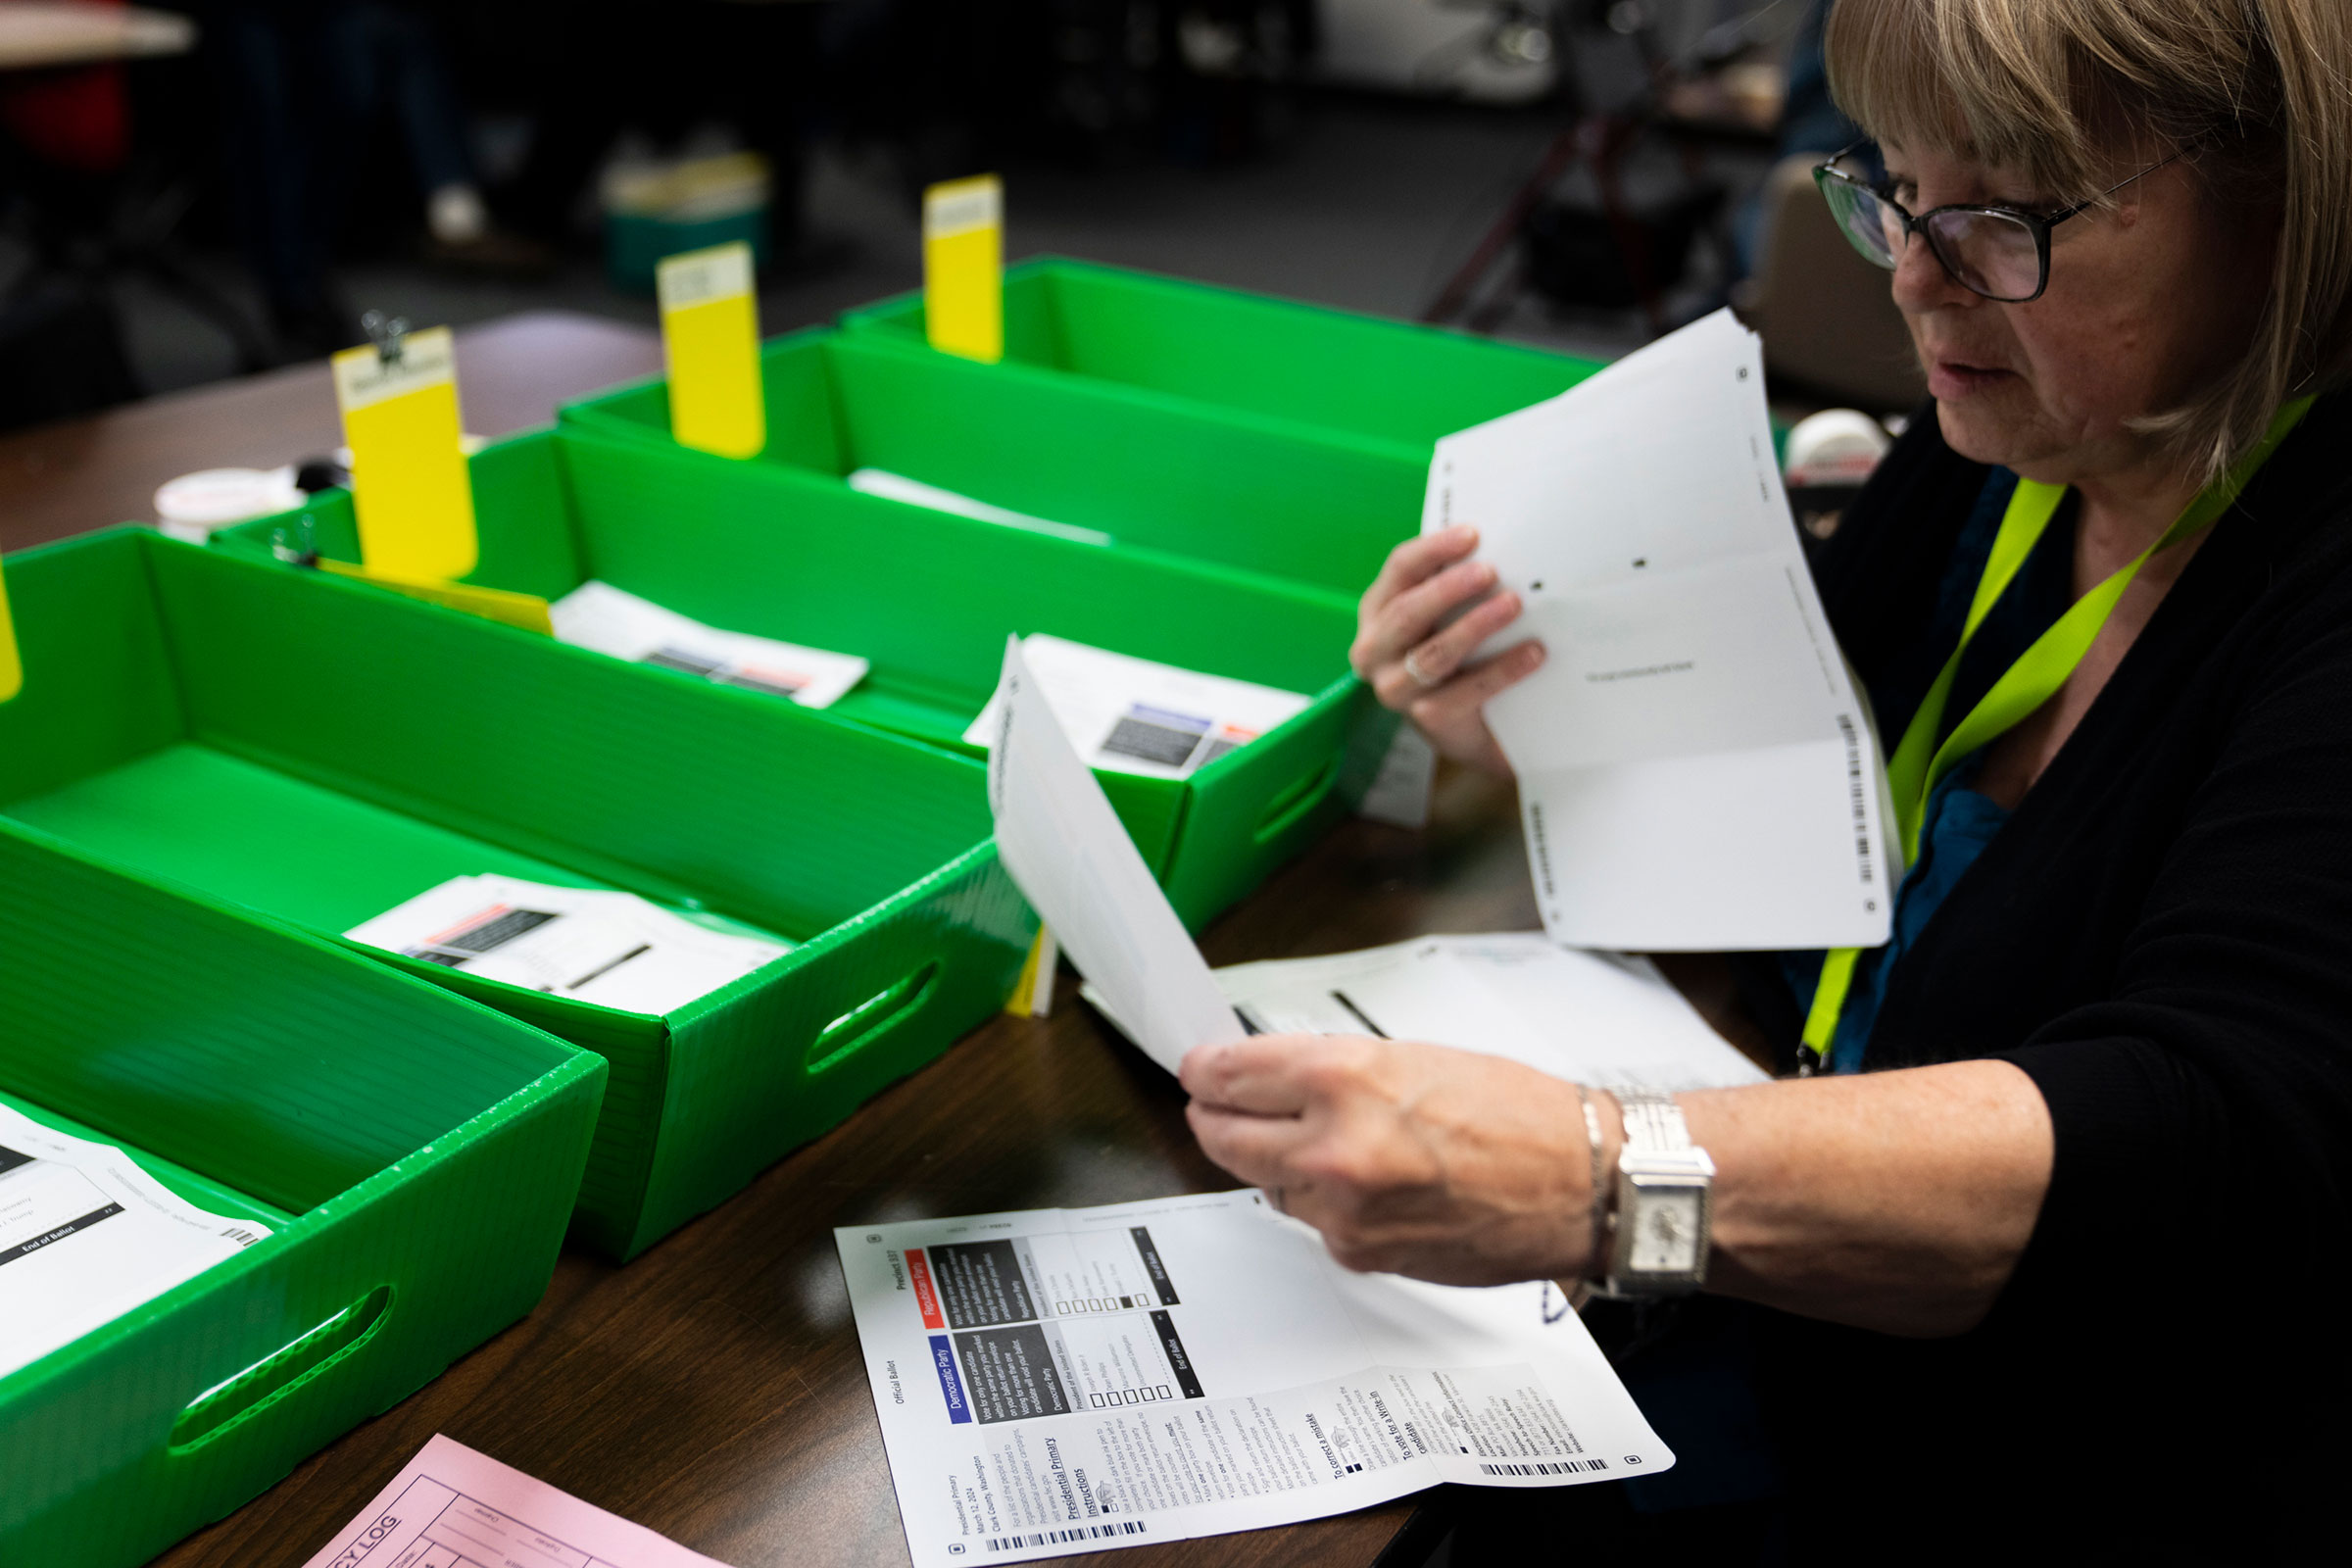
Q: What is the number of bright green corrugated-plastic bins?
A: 5